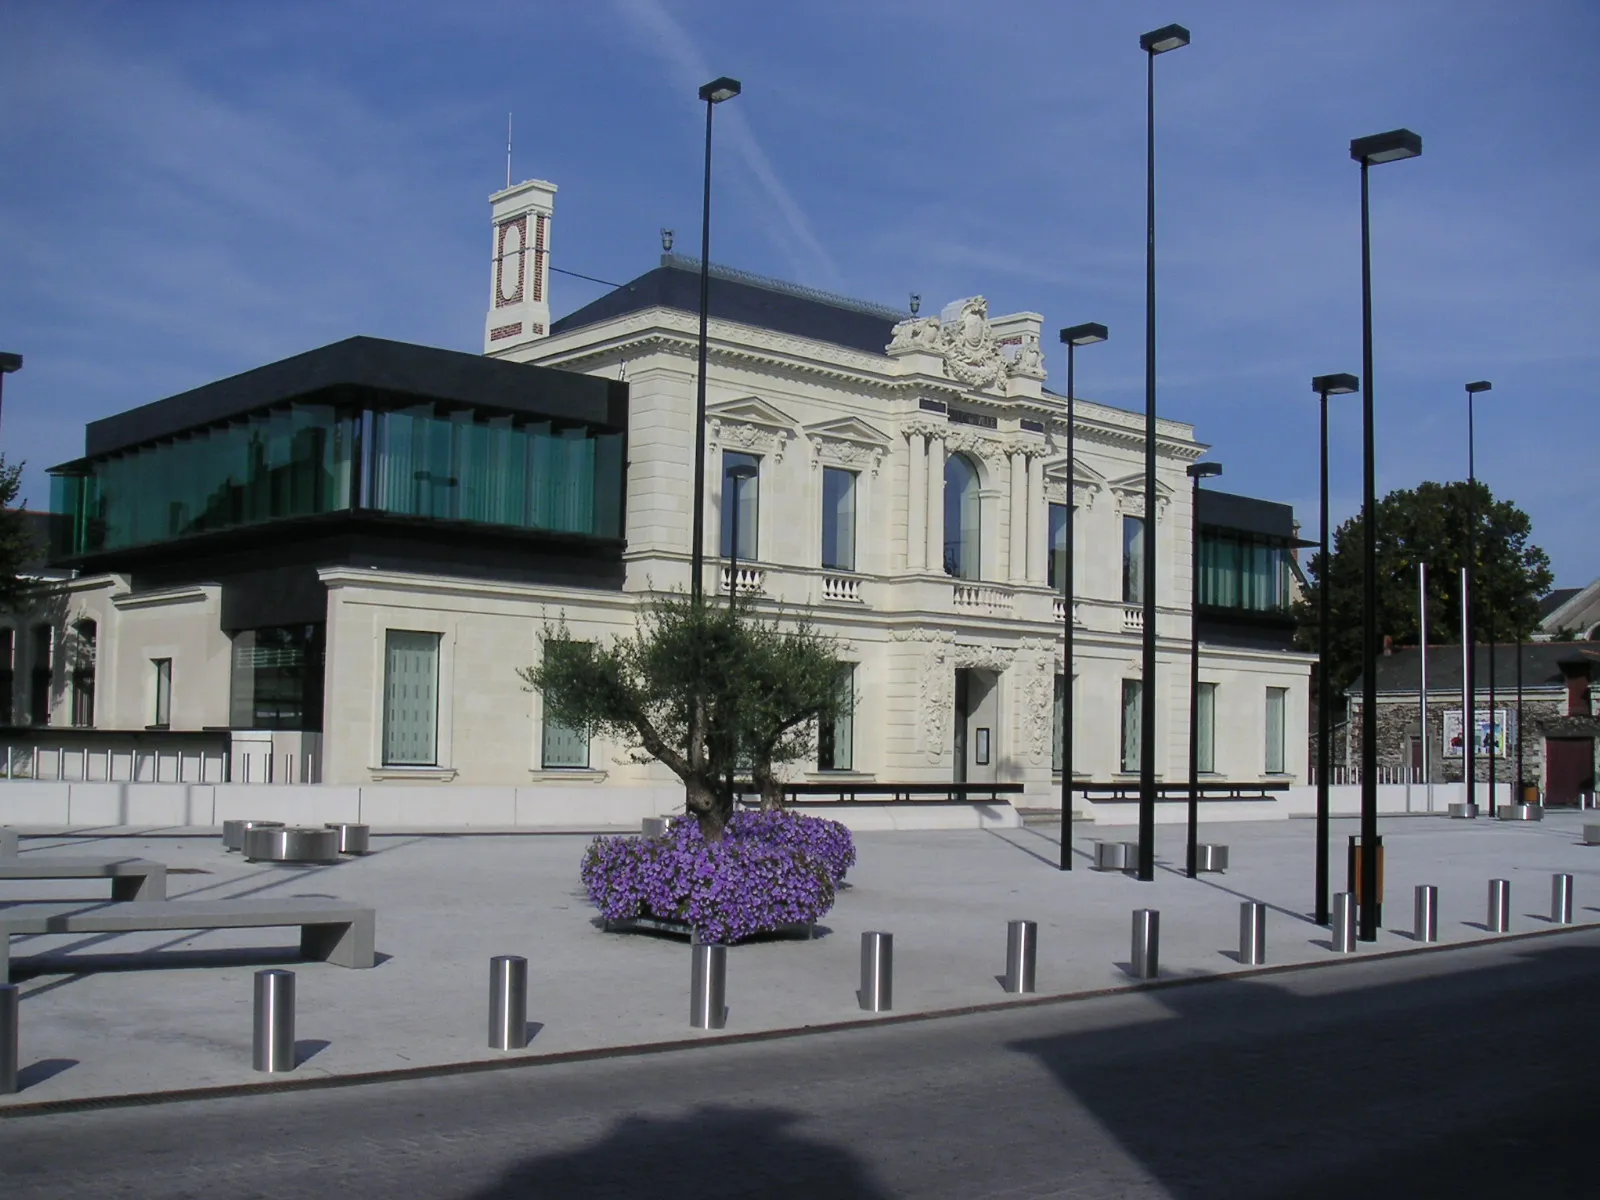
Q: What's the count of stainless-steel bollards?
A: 12